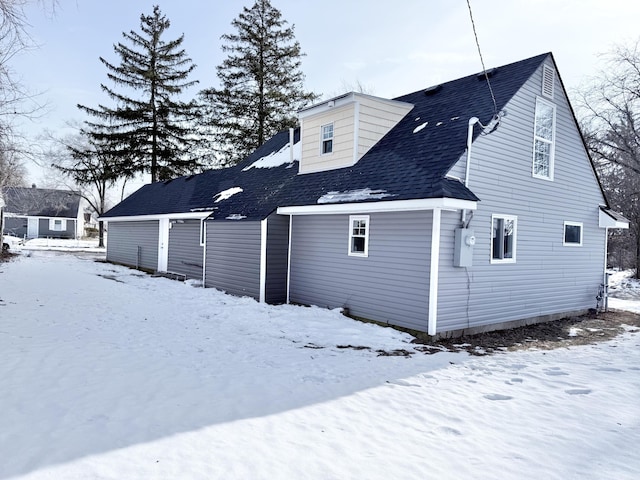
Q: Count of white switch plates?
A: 0